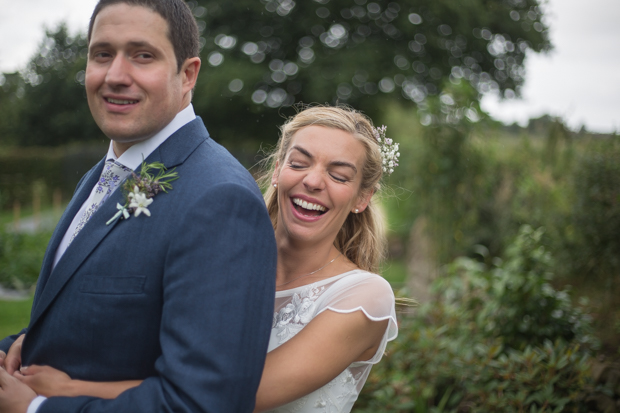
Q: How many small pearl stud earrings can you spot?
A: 2